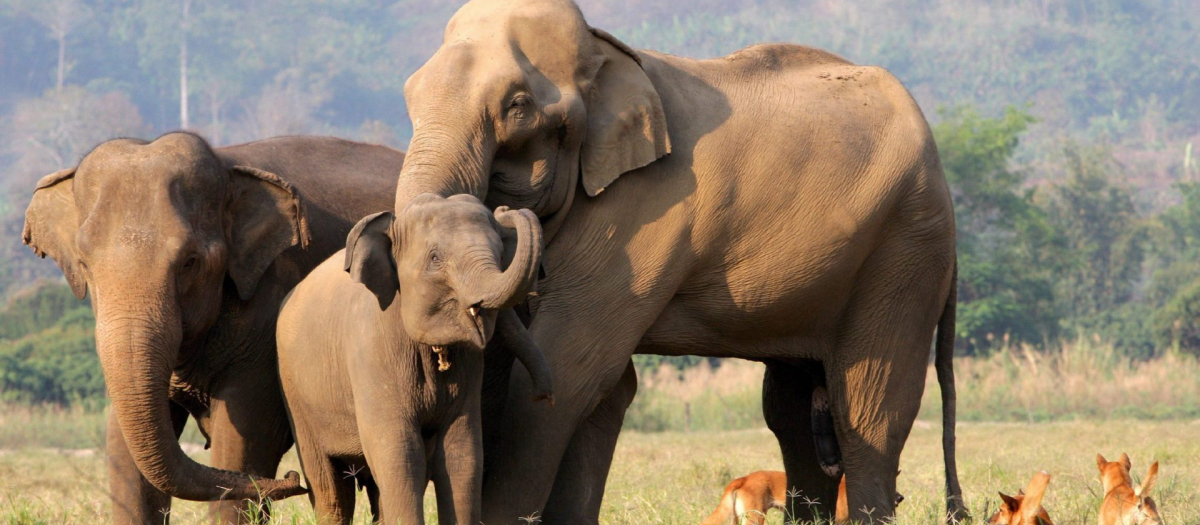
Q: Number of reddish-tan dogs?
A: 3